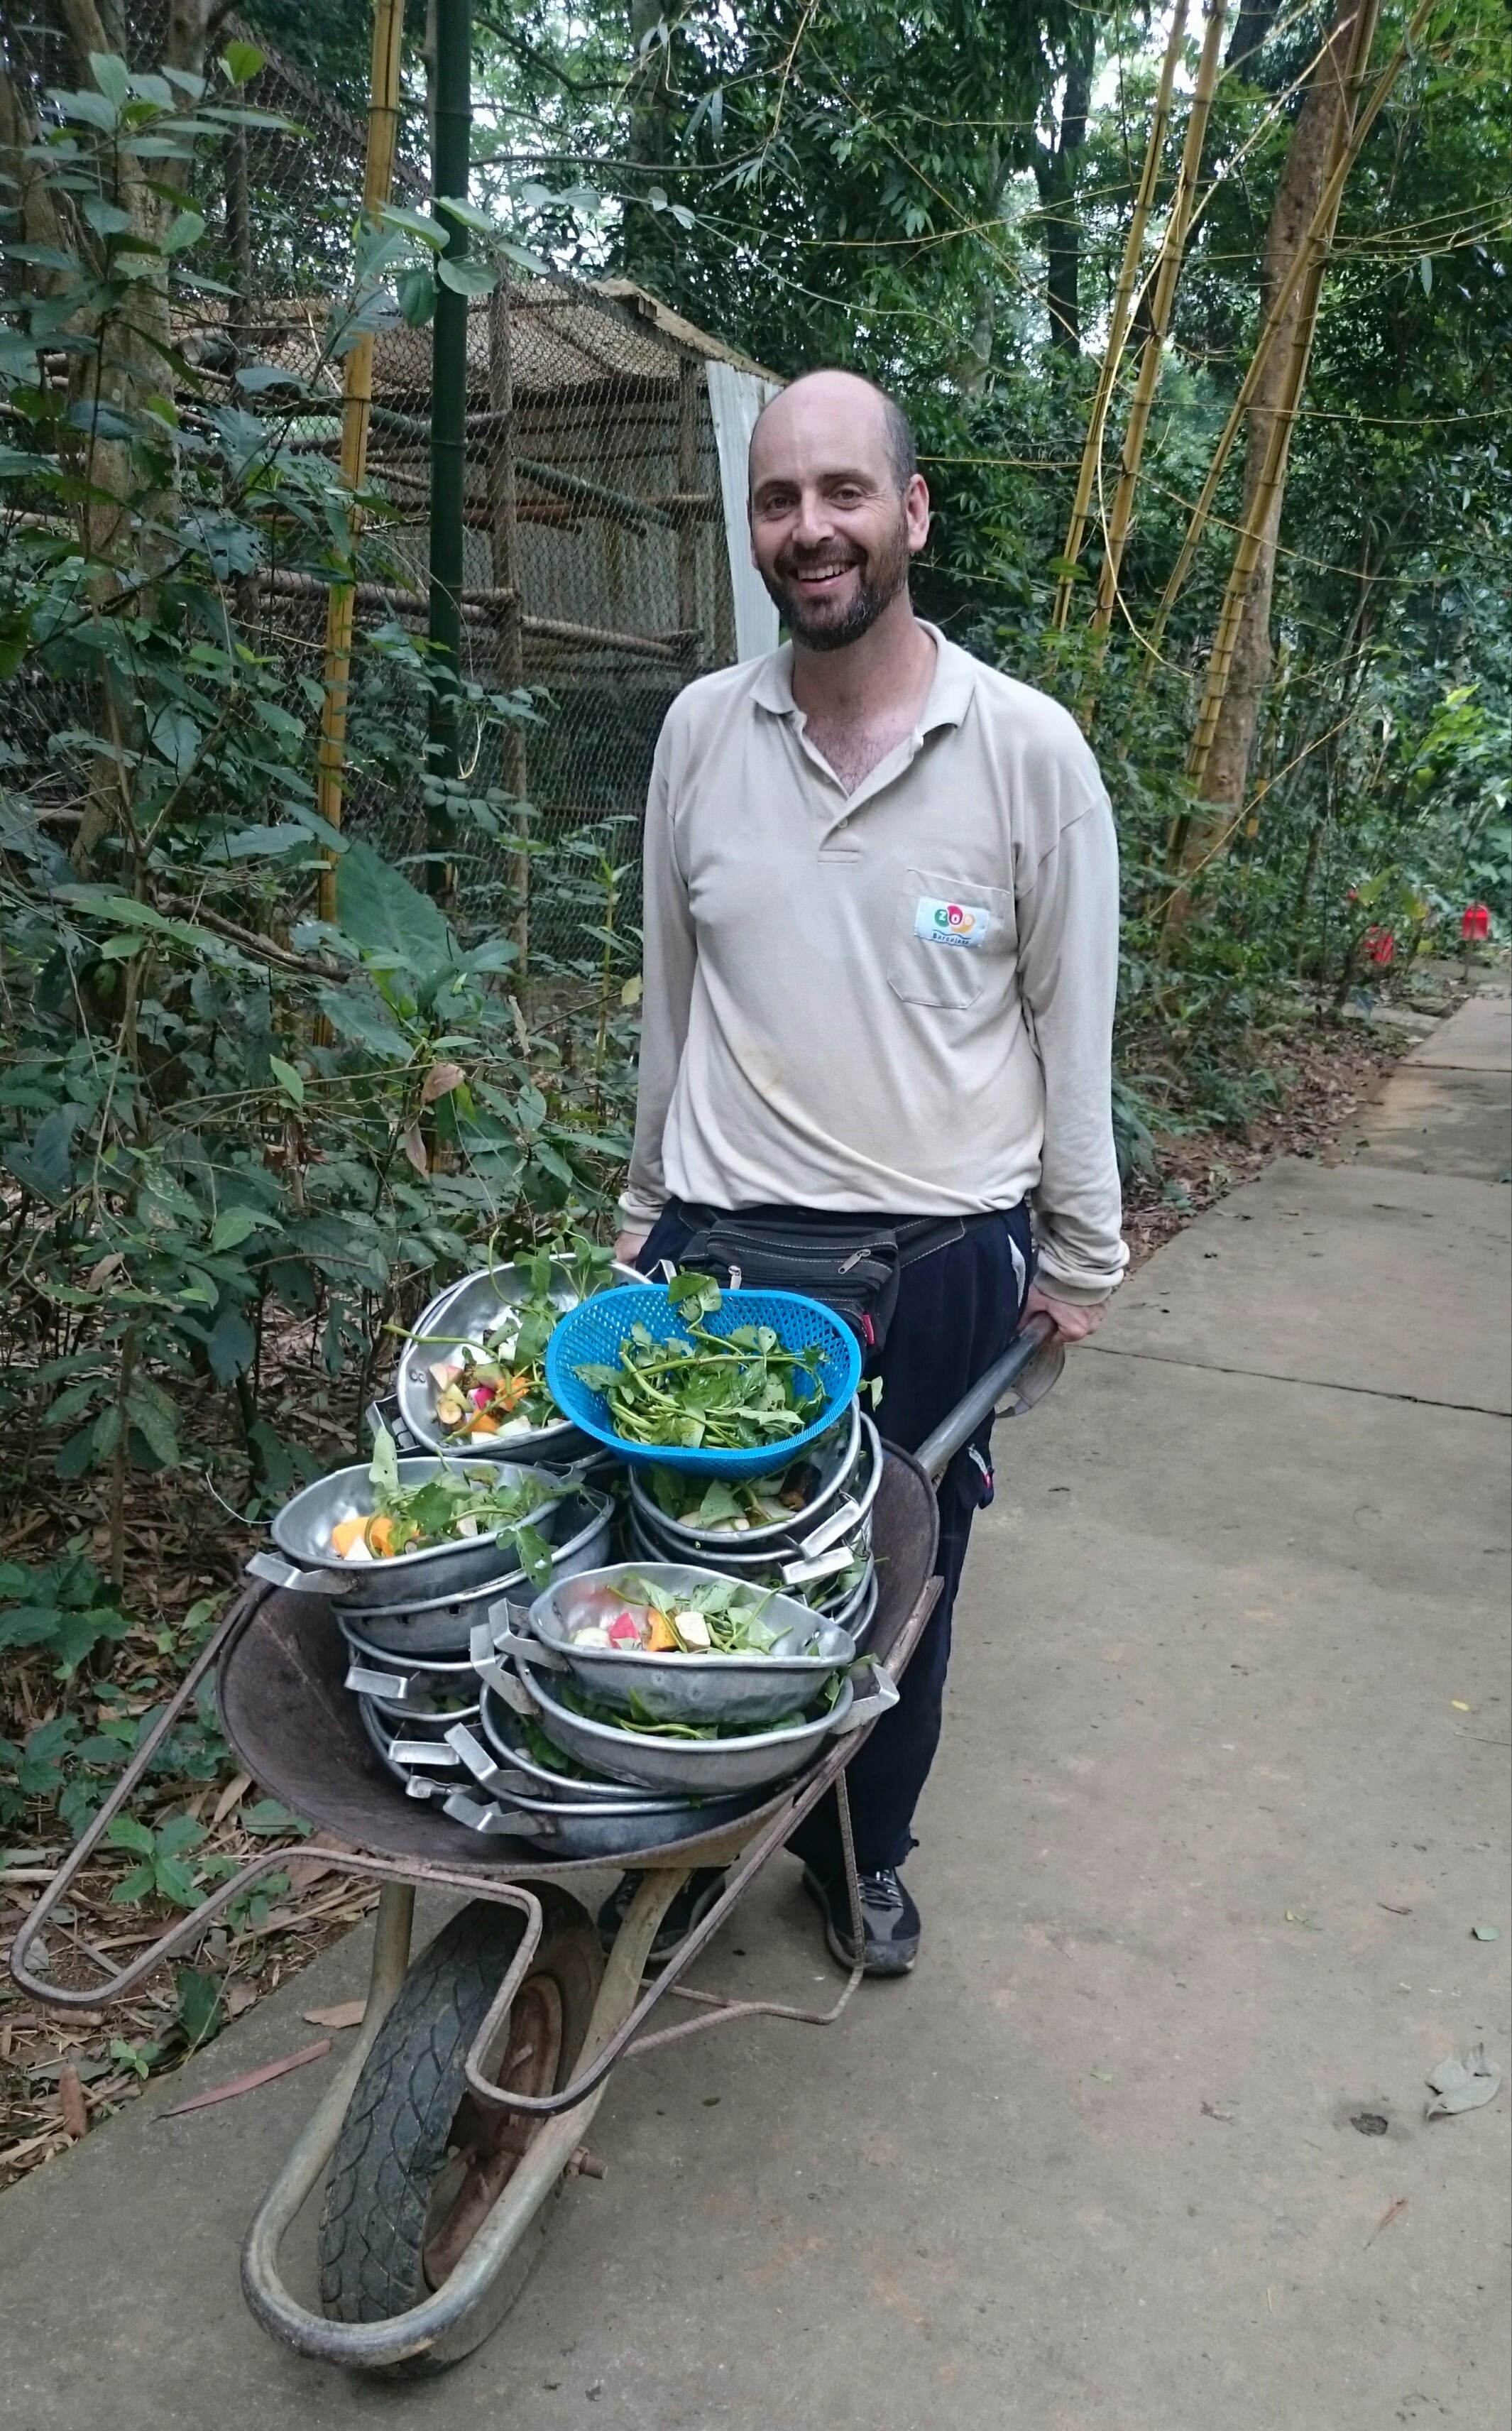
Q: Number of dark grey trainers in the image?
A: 2